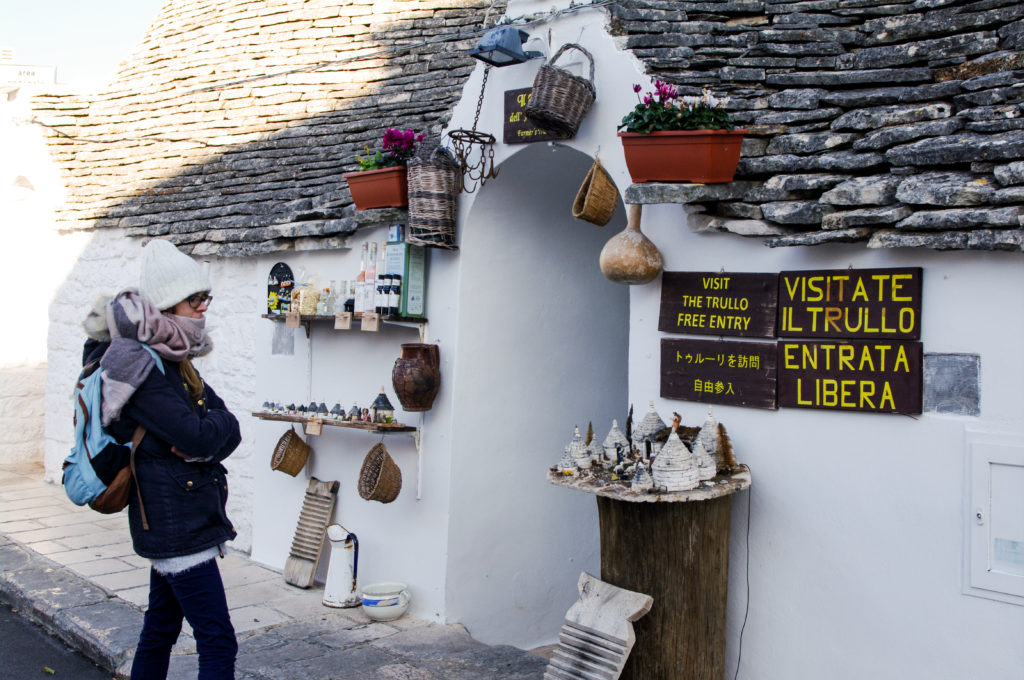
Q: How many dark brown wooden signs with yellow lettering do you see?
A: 5